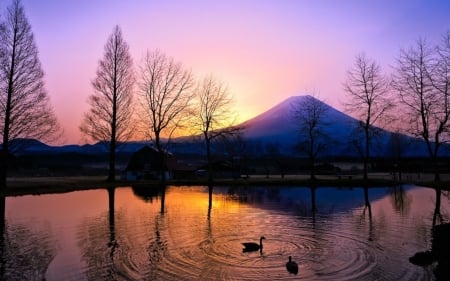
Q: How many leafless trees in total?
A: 7